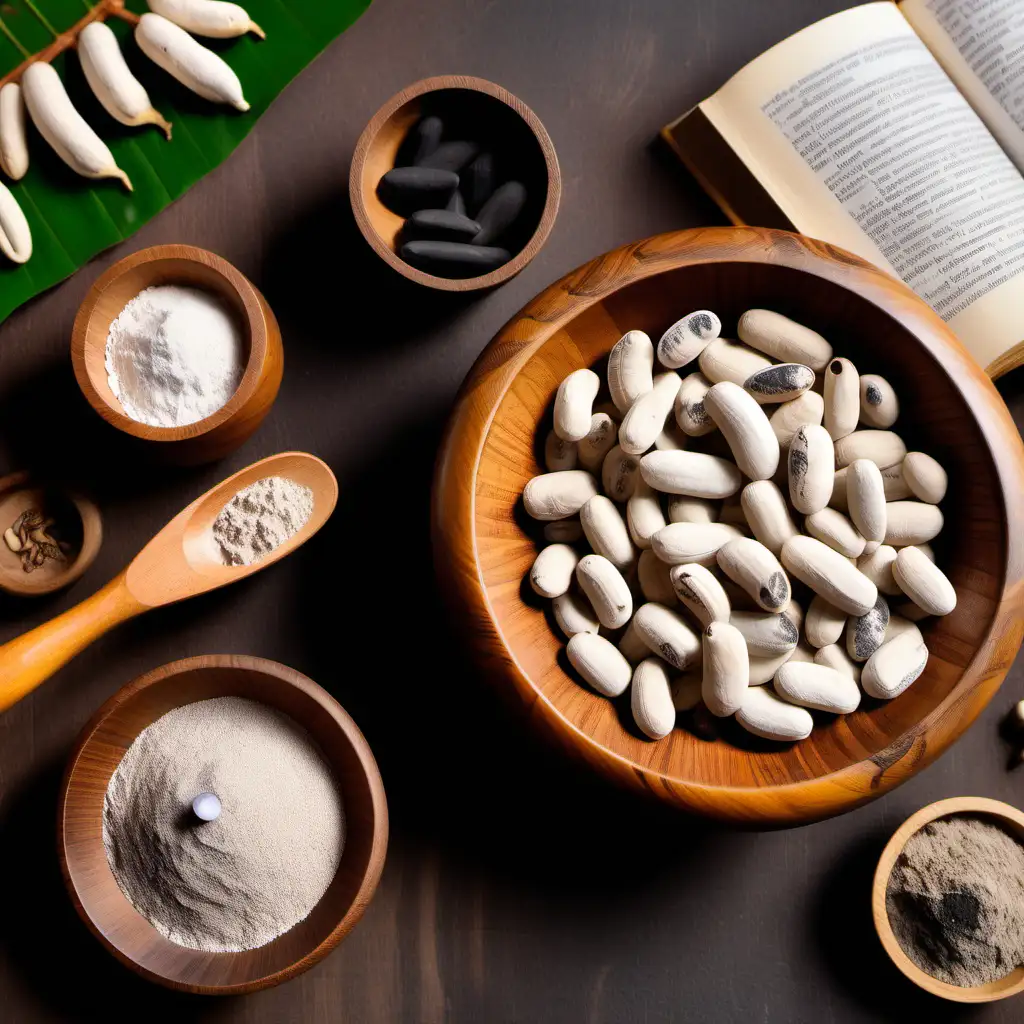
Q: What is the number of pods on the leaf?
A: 6